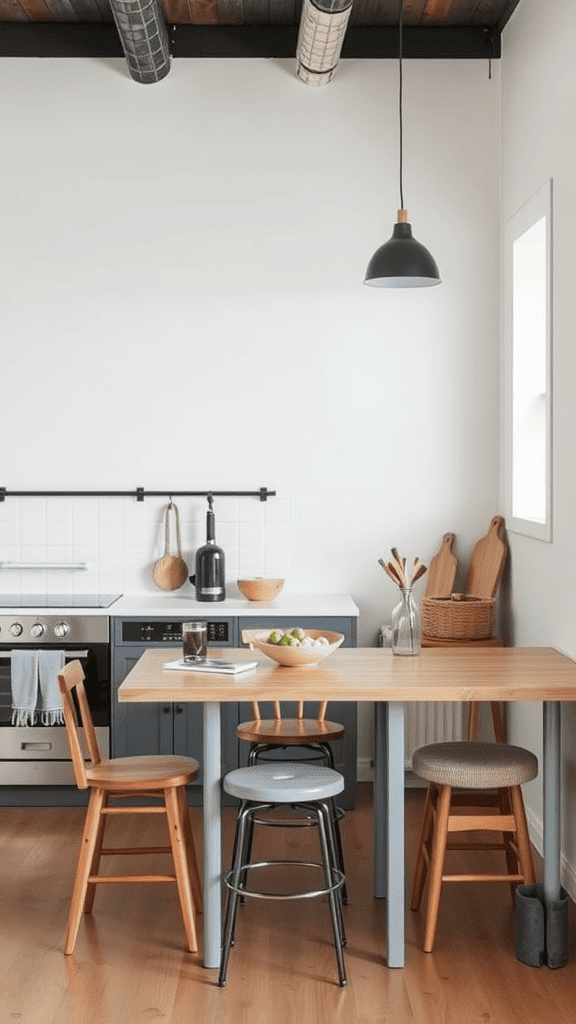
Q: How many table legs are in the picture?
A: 4